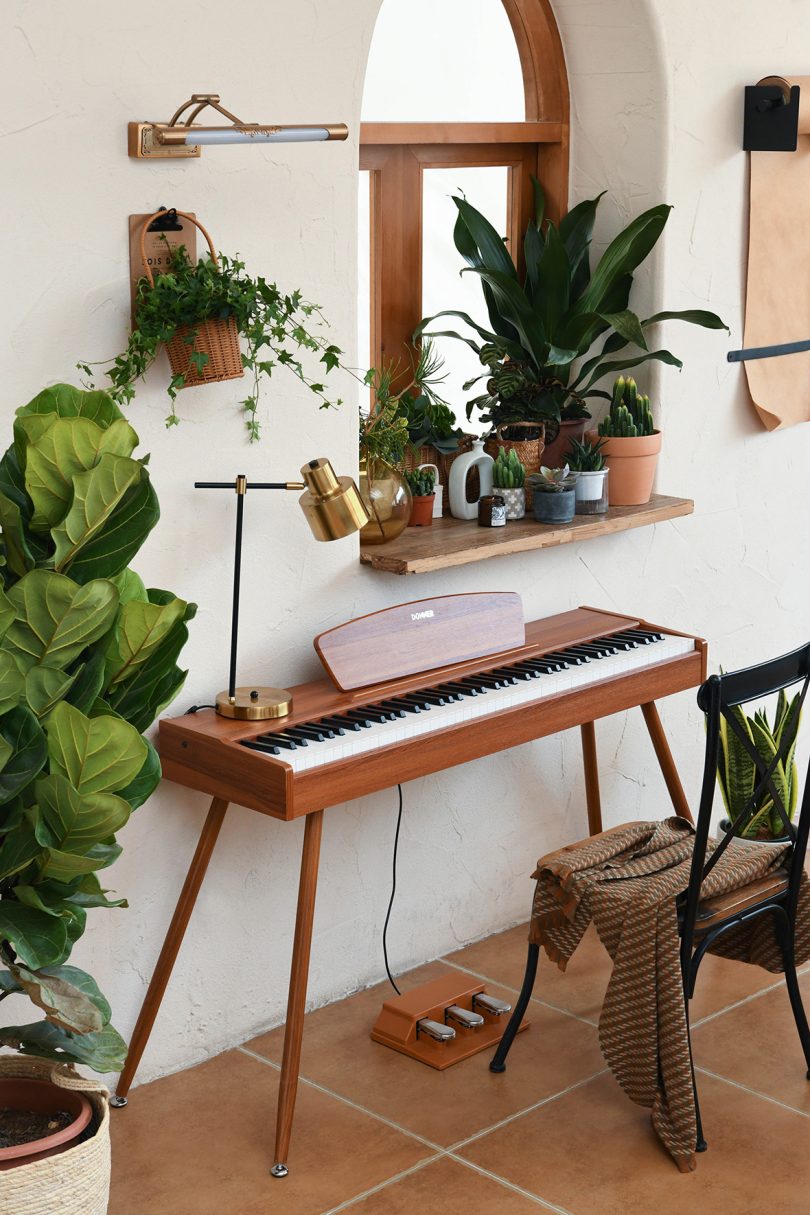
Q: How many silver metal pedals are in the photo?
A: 3